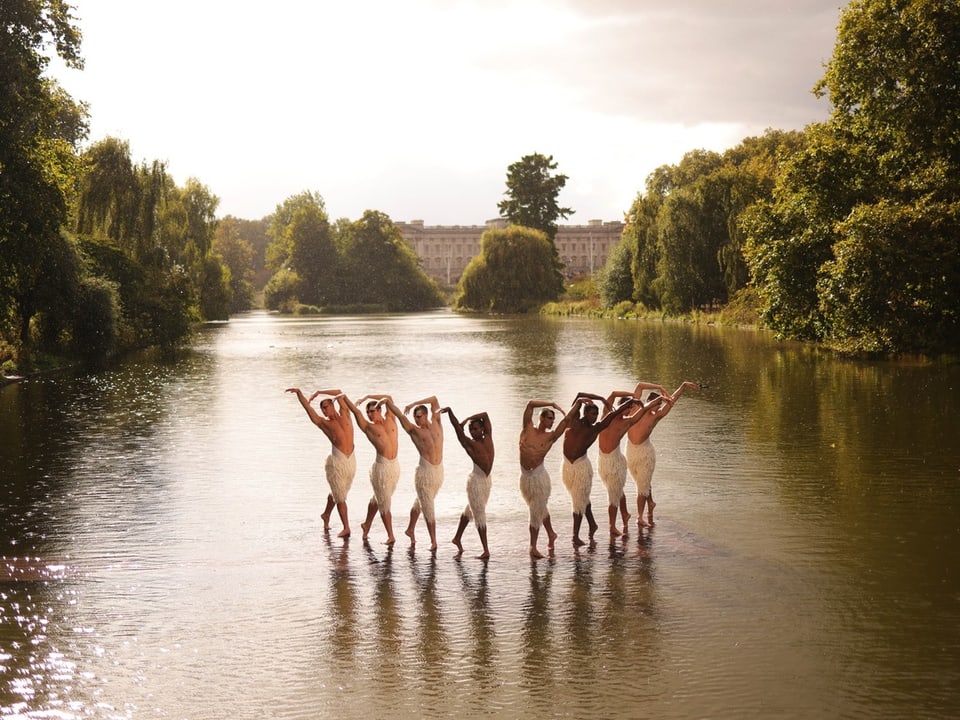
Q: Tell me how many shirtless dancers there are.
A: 8